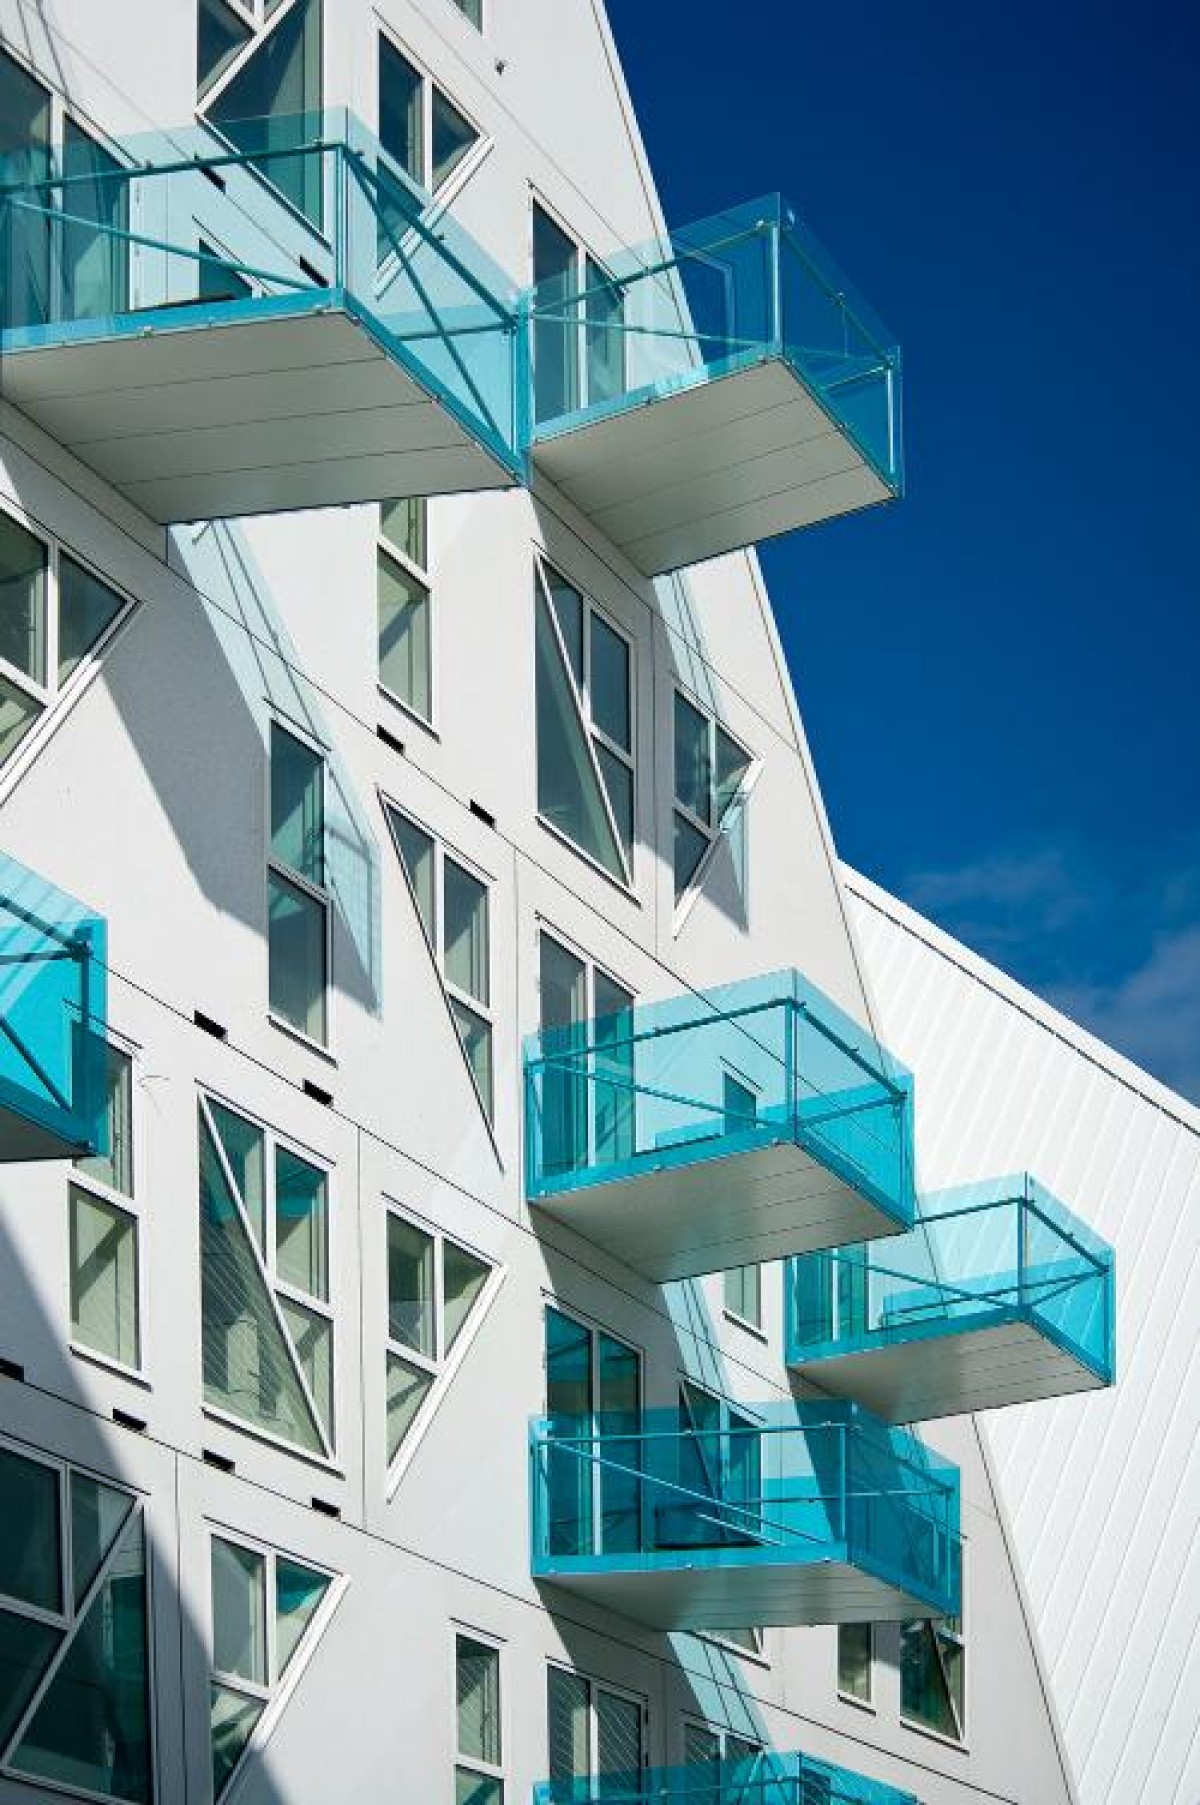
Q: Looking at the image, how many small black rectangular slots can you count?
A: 10